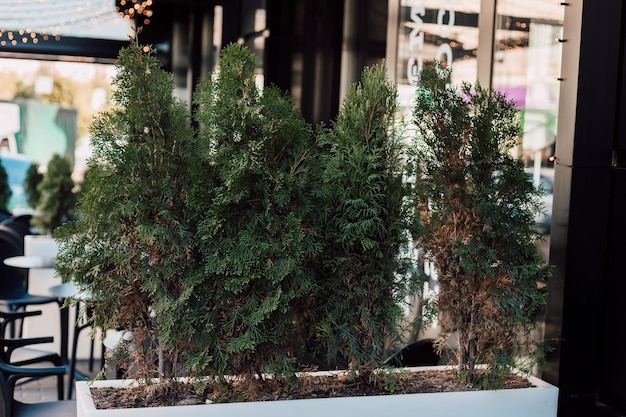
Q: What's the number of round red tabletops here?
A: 0